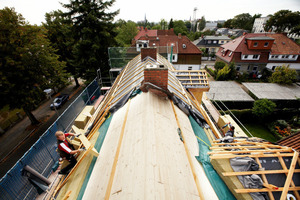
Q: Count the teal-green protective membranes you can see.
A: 2